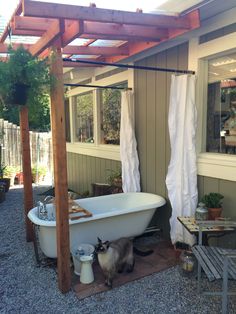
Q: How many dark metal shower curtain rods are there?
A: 2